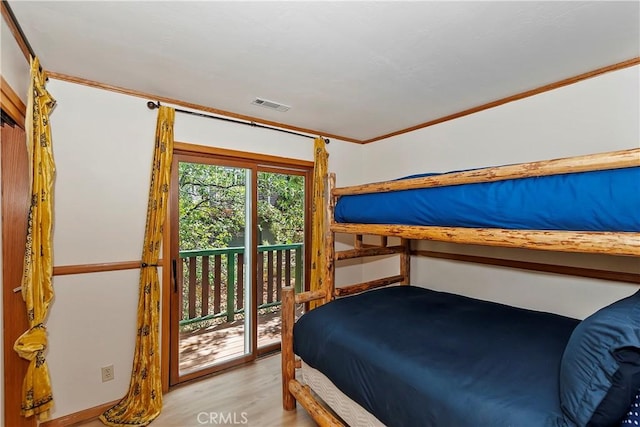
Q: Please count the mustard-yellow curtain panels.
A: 3